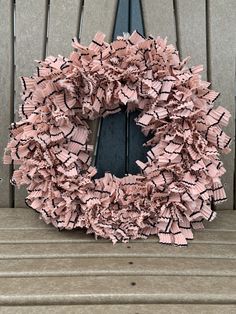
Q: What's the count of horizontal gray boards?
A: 6